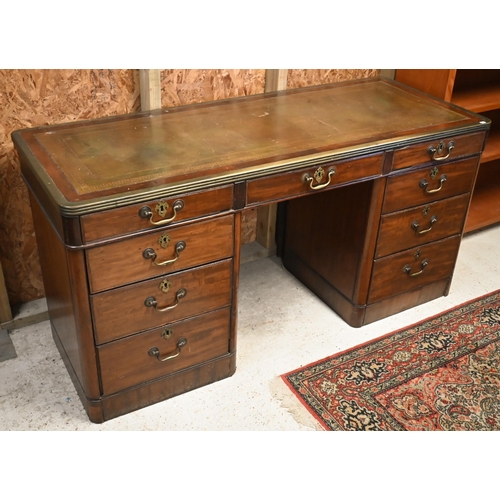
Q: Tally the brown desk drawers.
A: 9